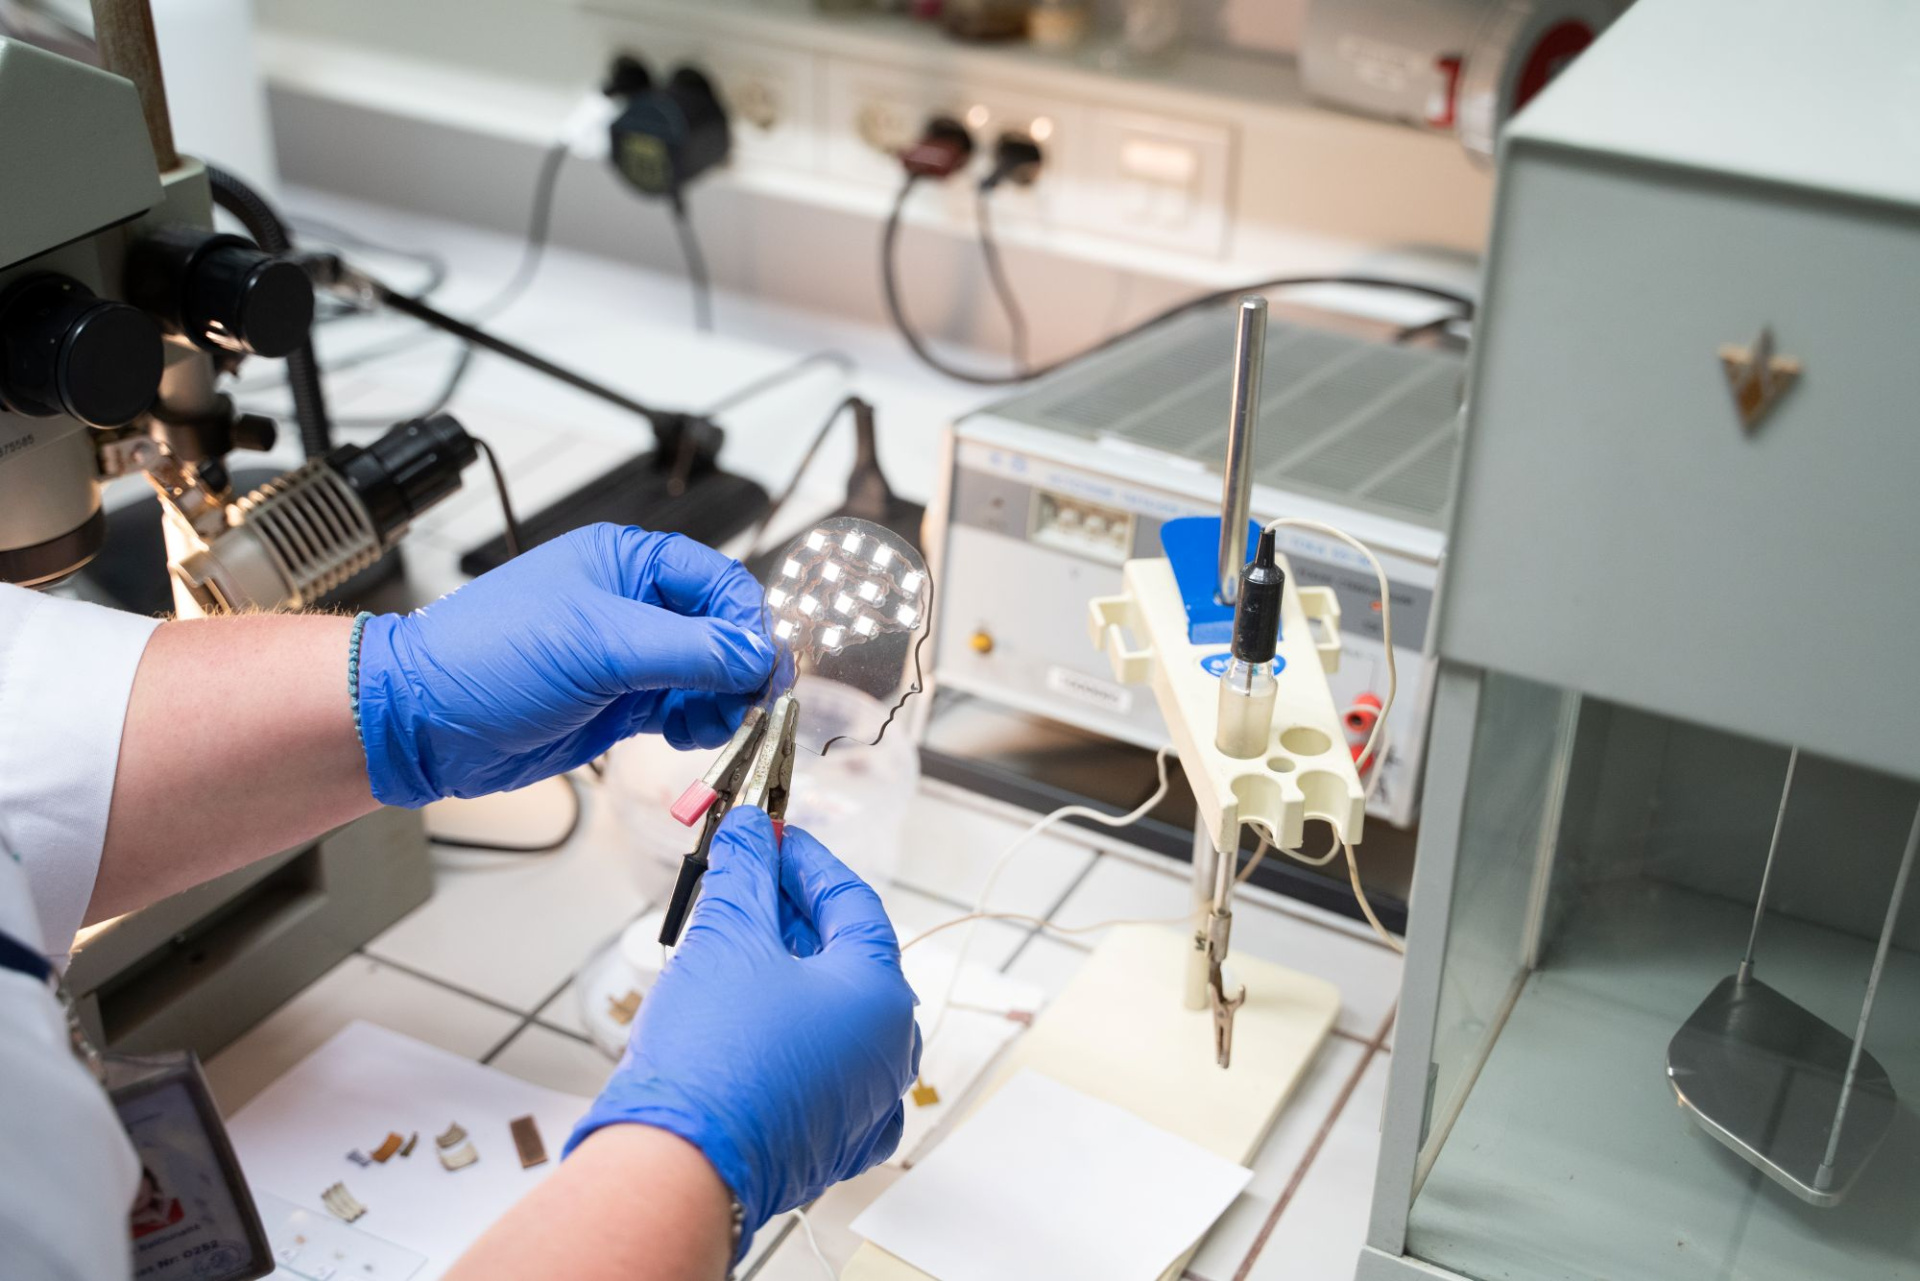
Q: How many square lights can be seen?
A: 14